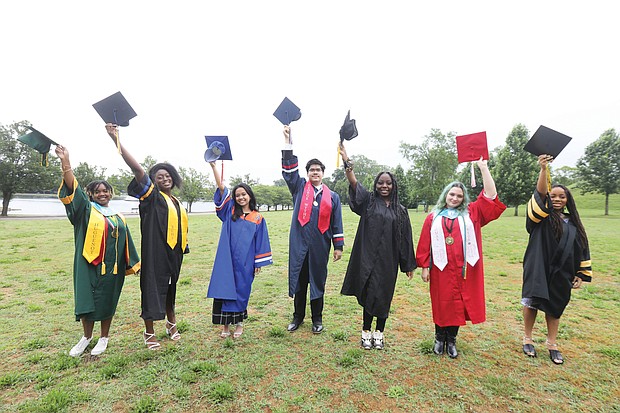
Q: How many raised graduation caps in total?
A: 7